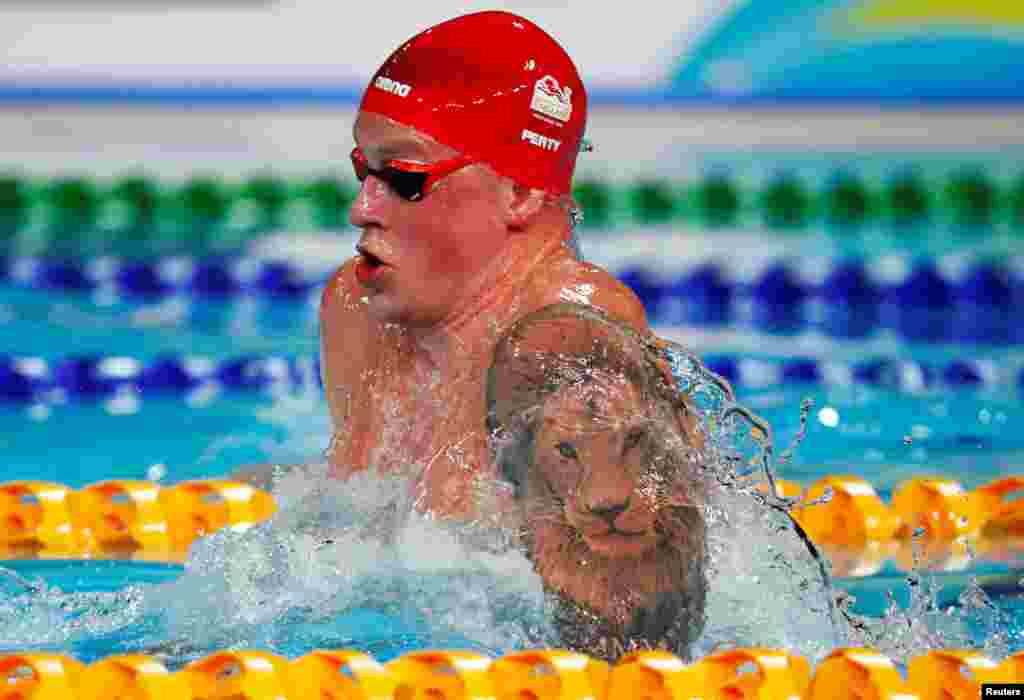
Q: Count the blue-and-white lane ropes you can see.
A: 2